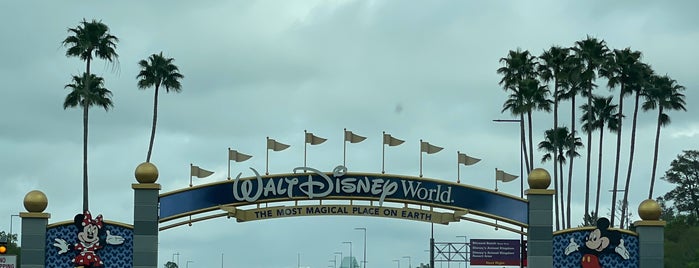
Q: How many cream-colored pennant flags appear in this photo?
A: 9